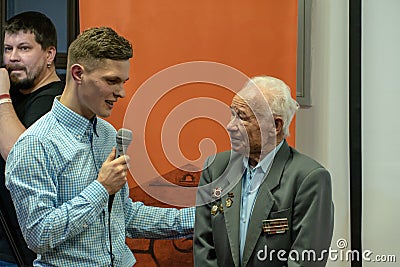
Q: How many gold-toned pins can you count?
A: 3